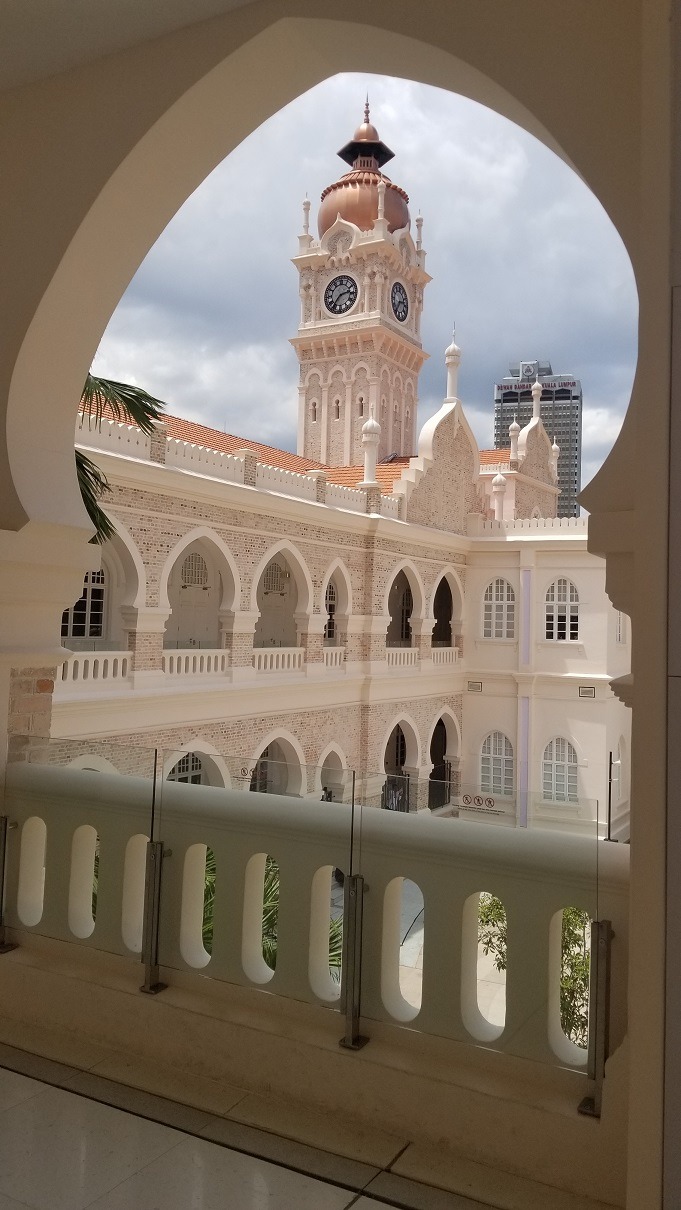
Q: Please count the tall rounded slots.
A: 9